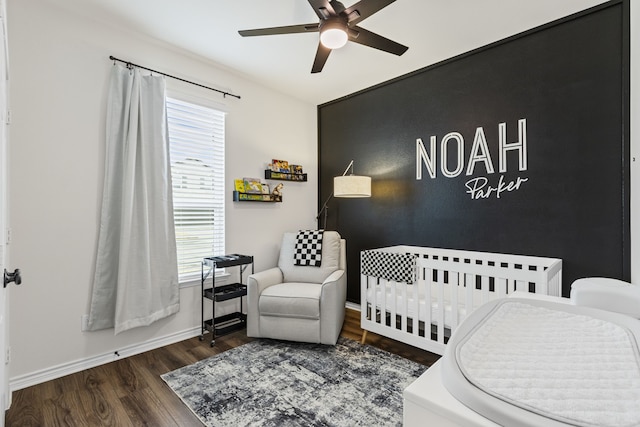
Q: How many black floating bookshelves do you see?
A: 2